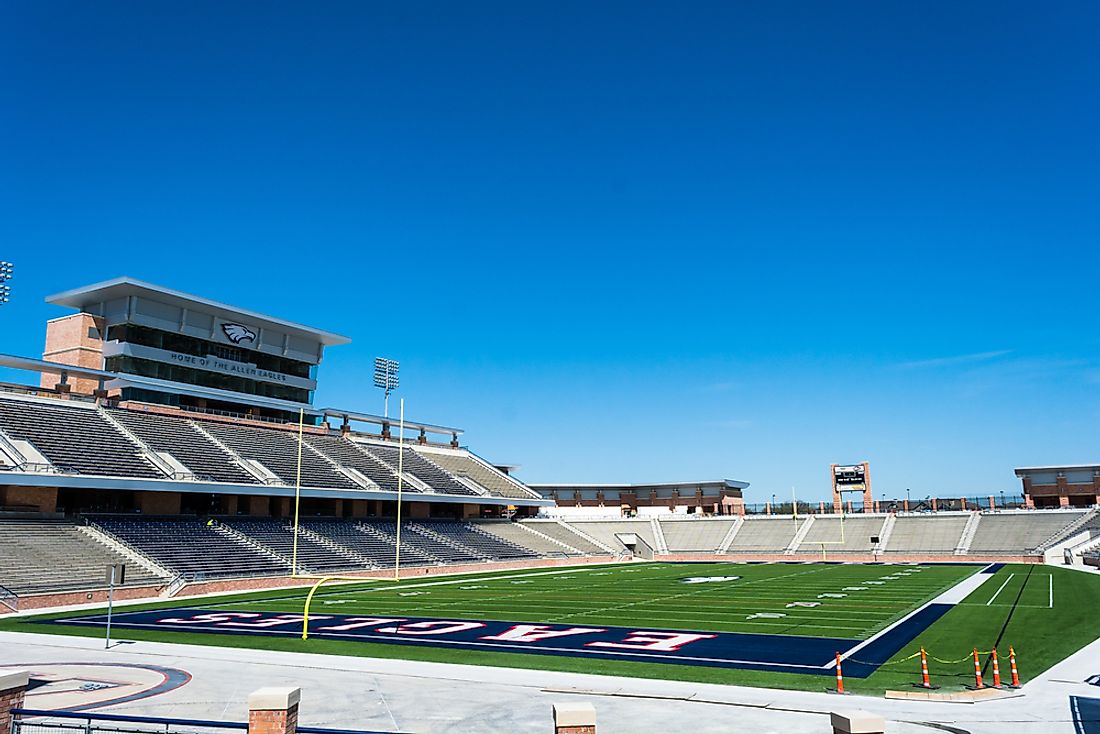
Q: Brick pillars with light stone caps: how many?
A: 4